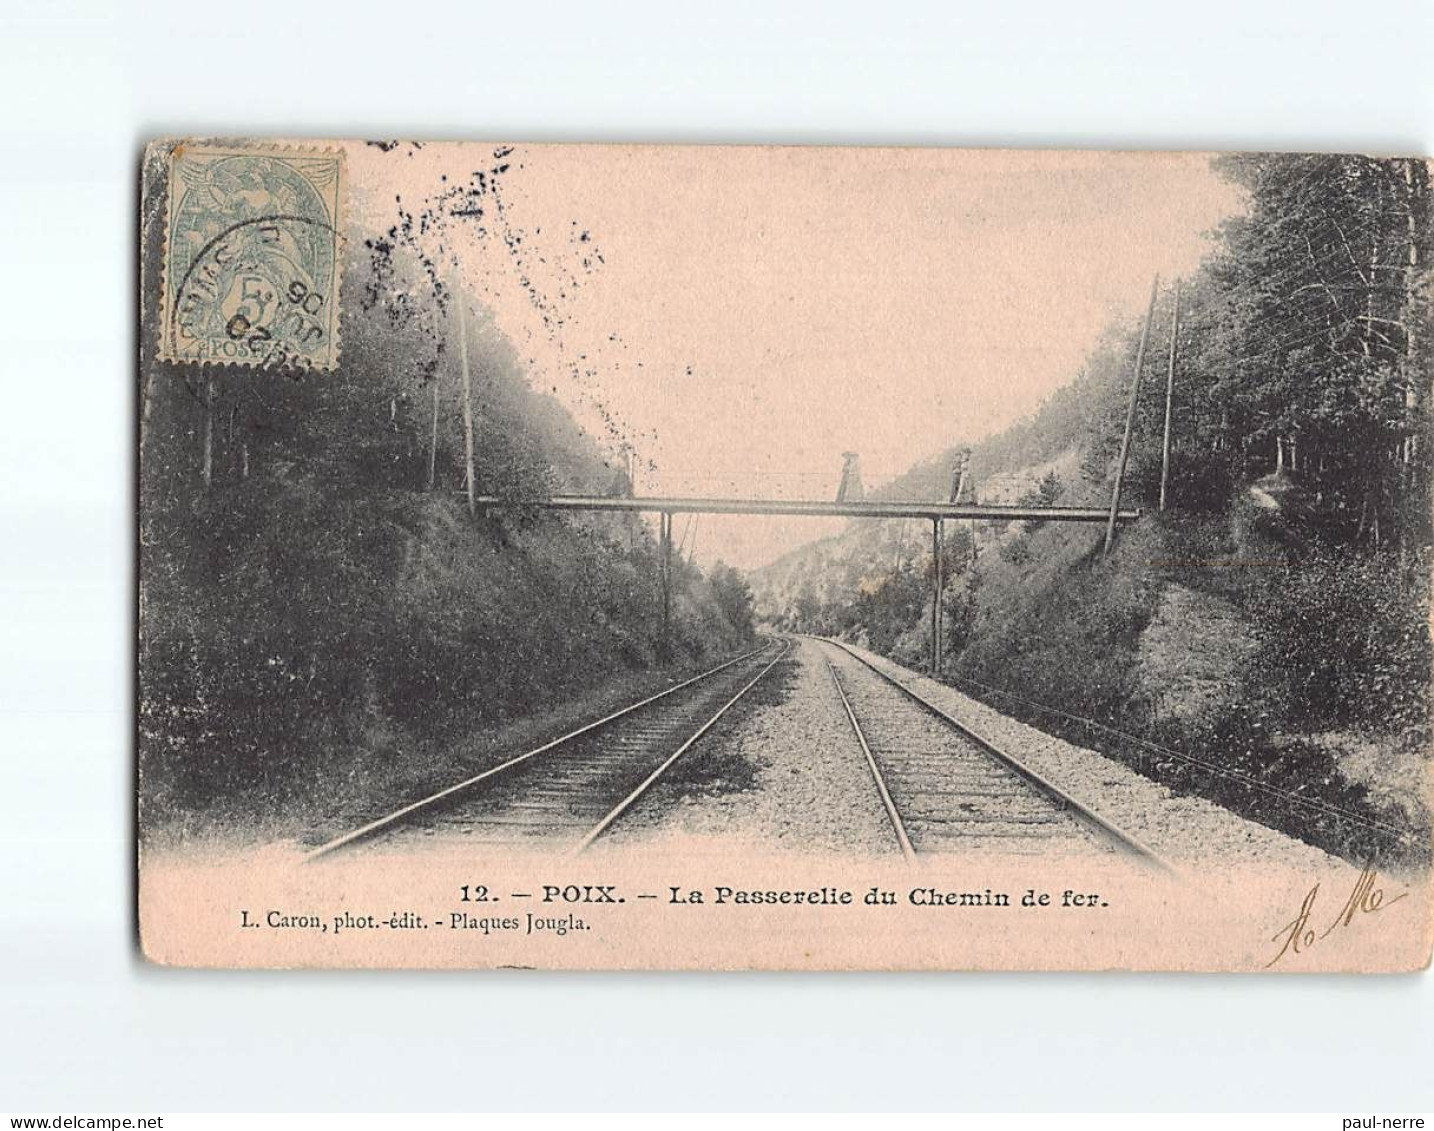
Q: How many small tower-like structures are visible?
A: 2